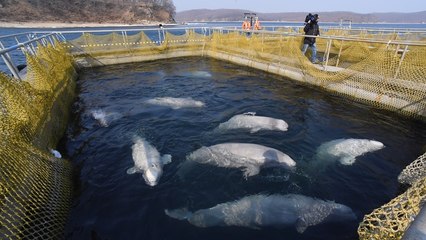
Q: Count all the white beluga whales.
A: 8